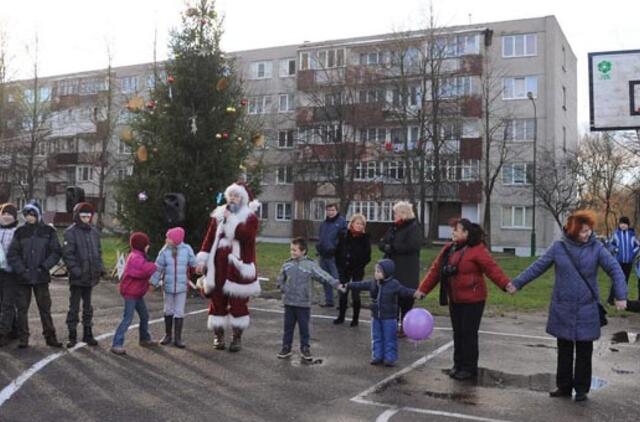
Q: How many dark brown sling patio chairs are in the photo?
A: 0